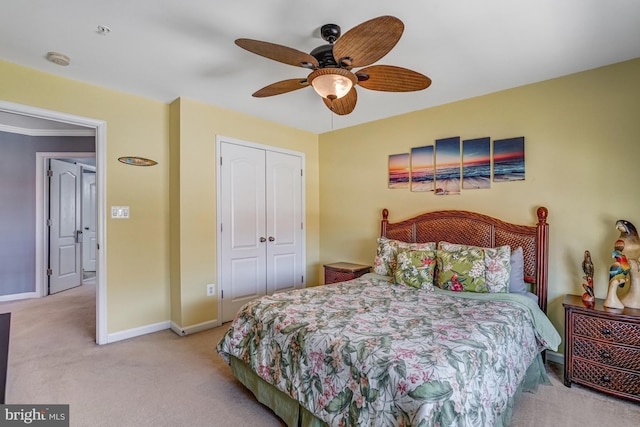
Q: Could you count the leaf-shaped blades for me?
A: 5